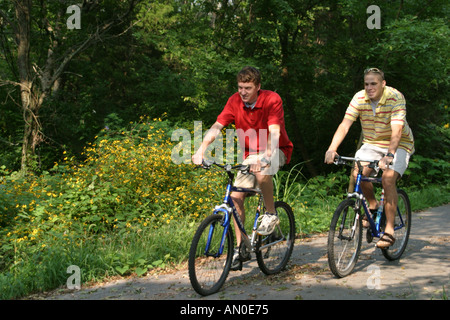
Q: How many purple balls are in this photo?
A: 0